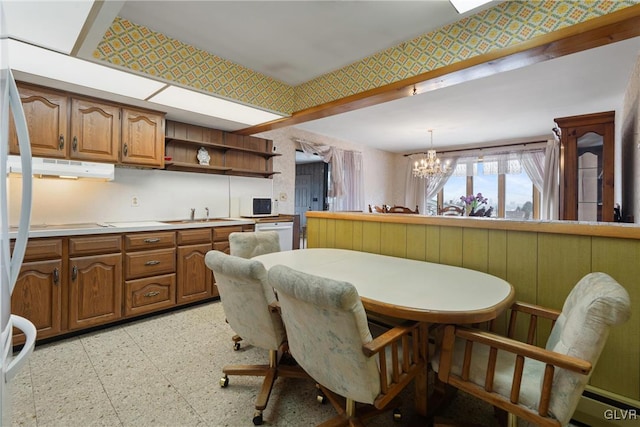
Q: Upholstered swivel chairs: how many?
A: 4